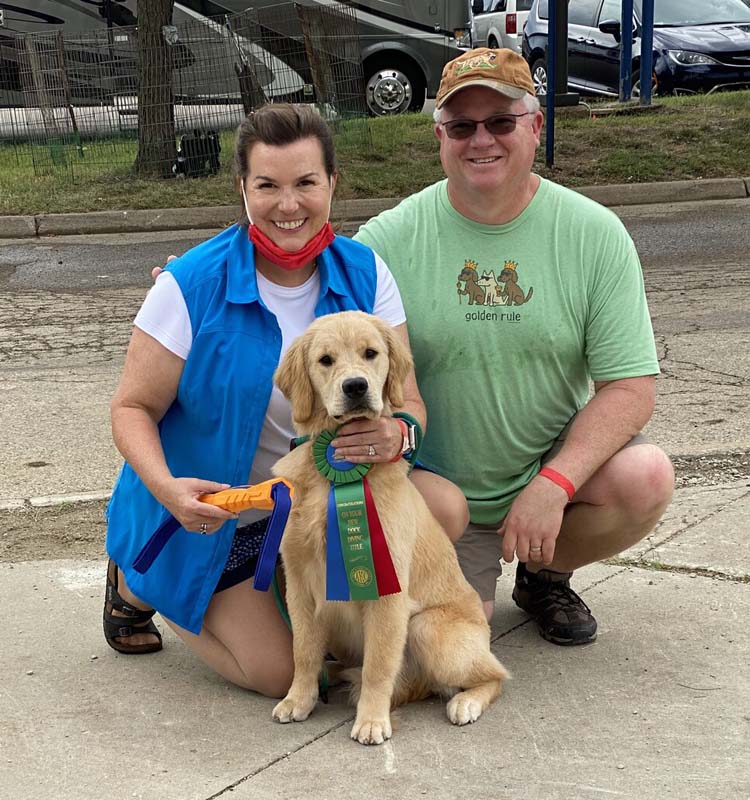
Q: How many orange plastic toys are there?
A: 1